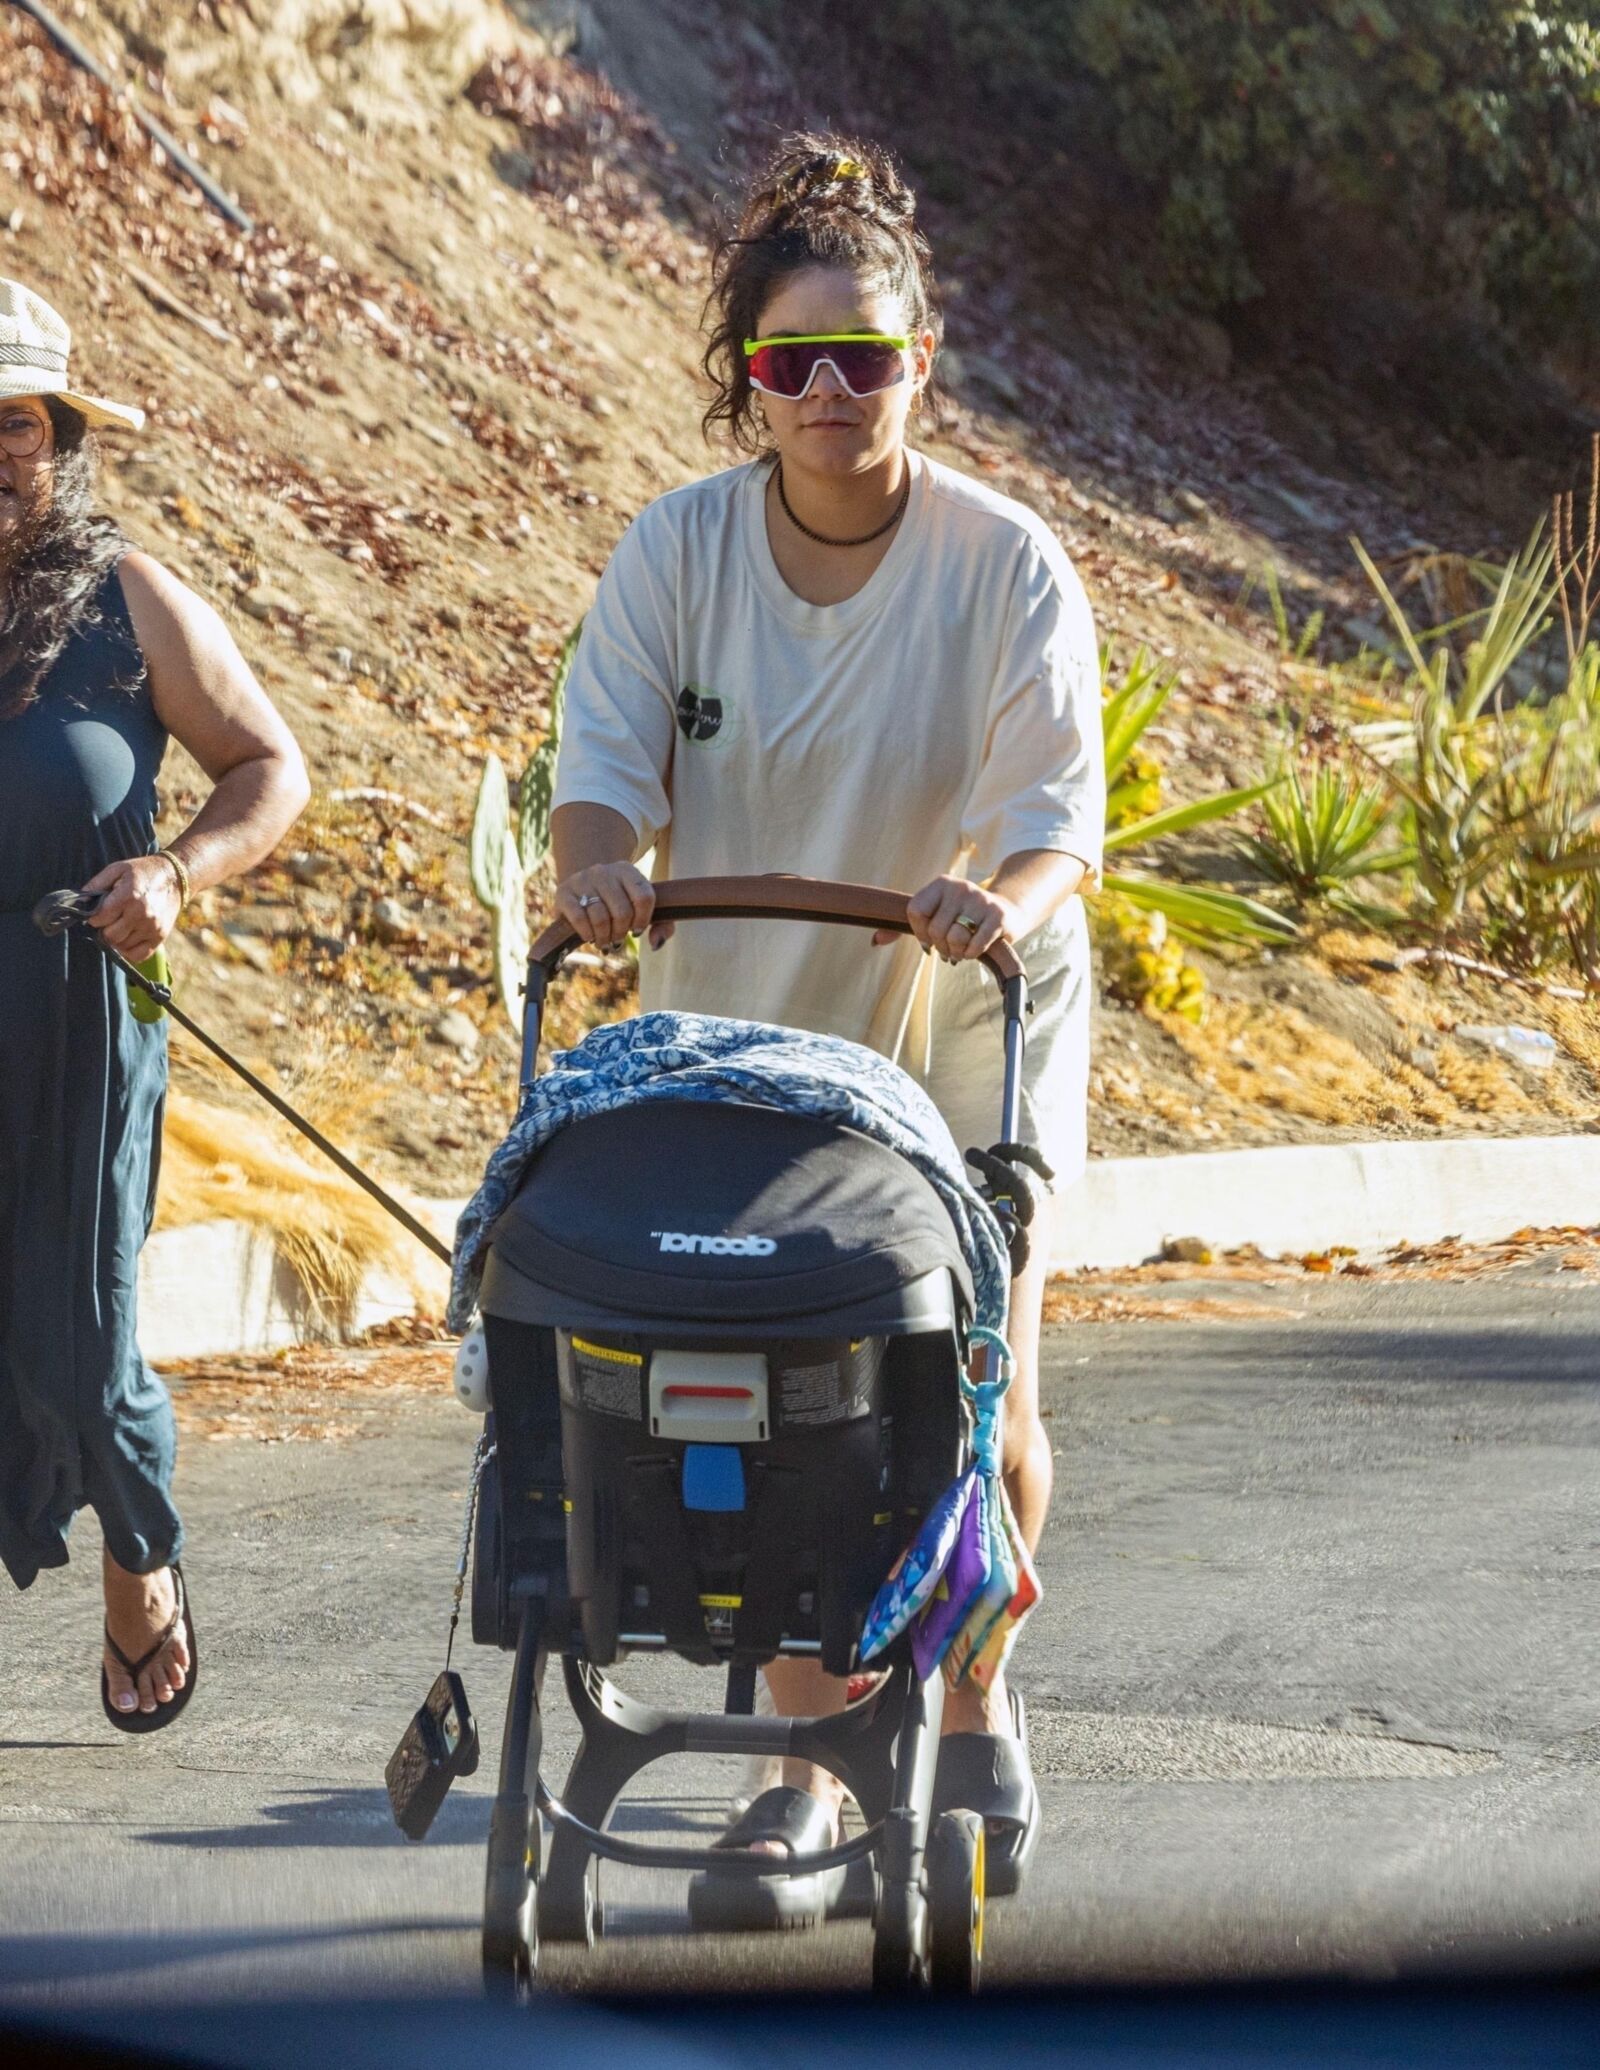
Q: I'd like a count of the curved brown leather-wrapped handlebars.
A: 1